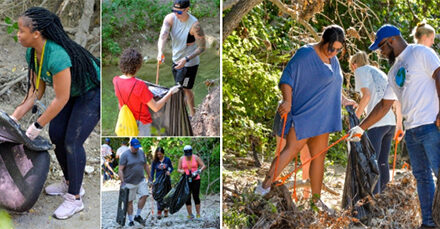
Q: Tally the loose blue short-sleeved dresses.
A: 1